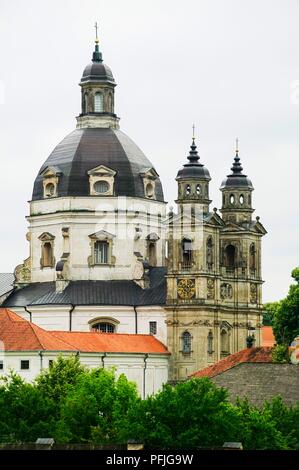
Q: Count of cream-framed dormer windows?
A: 3